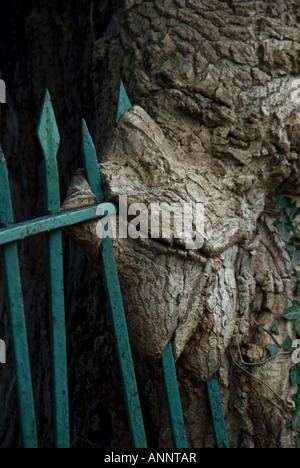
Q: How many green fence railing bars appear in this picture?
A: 5